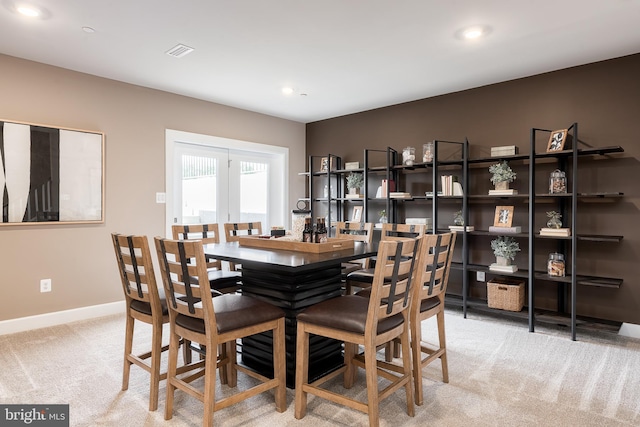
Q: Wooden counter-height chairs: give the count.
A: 8